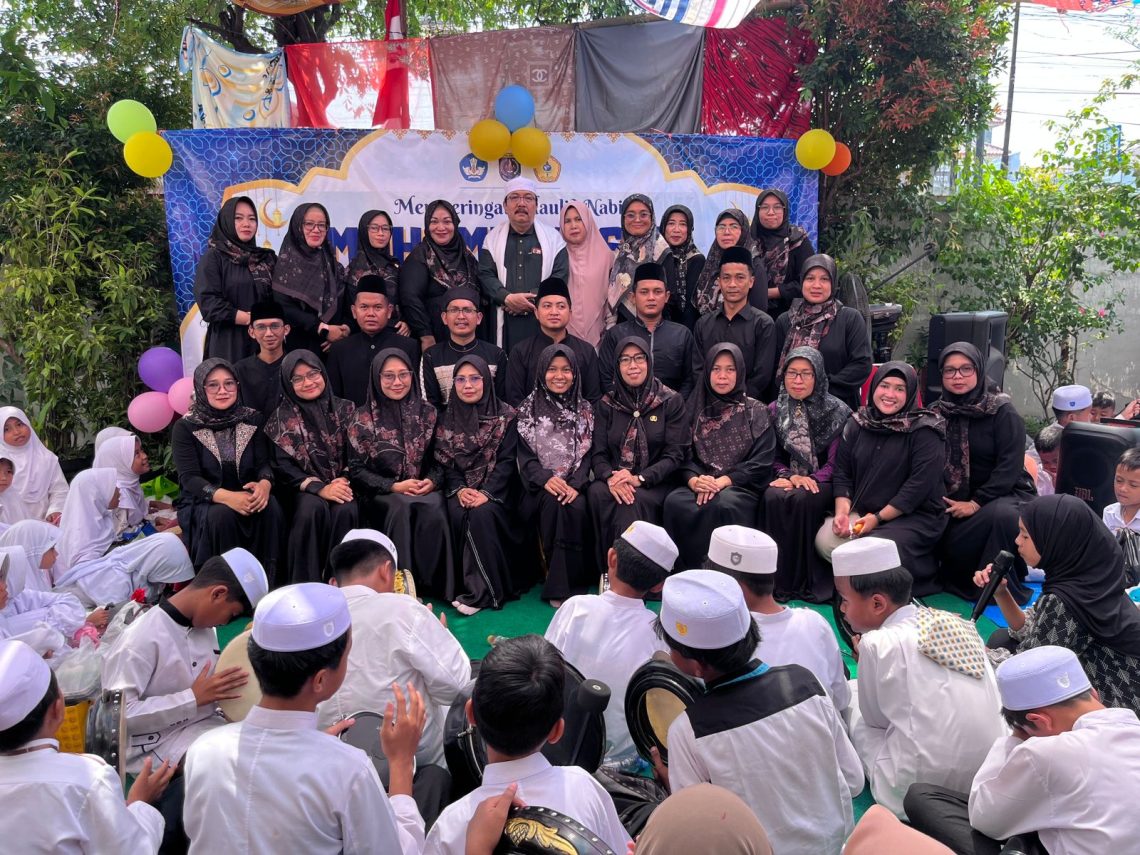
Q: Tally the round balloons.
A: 10